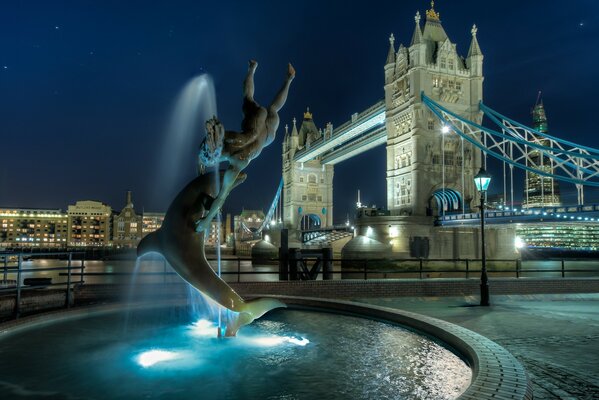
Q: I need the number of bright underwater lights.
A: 3